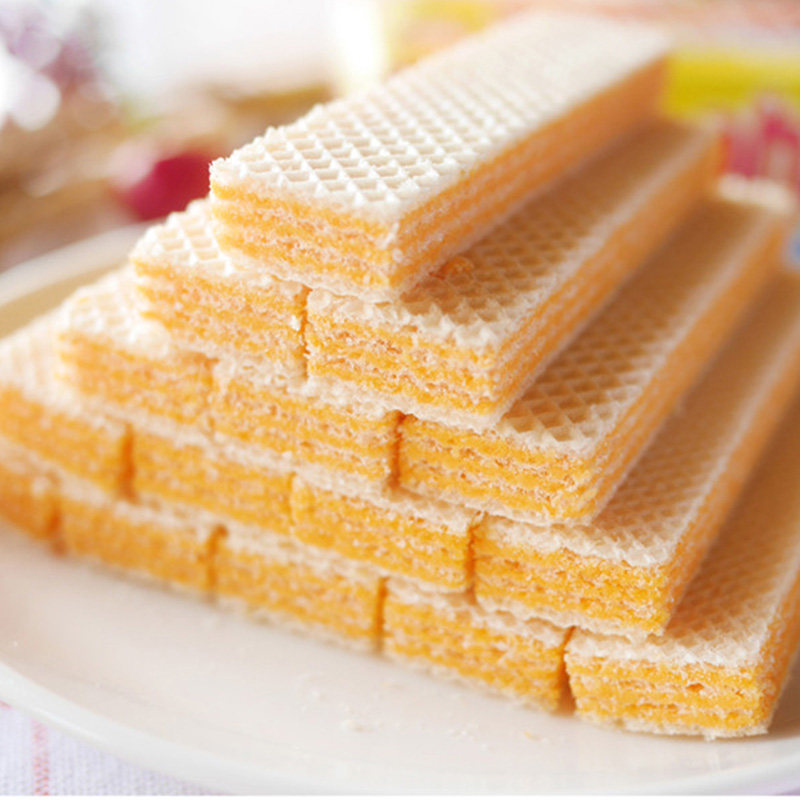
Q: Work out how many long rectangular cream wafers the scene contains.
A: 15